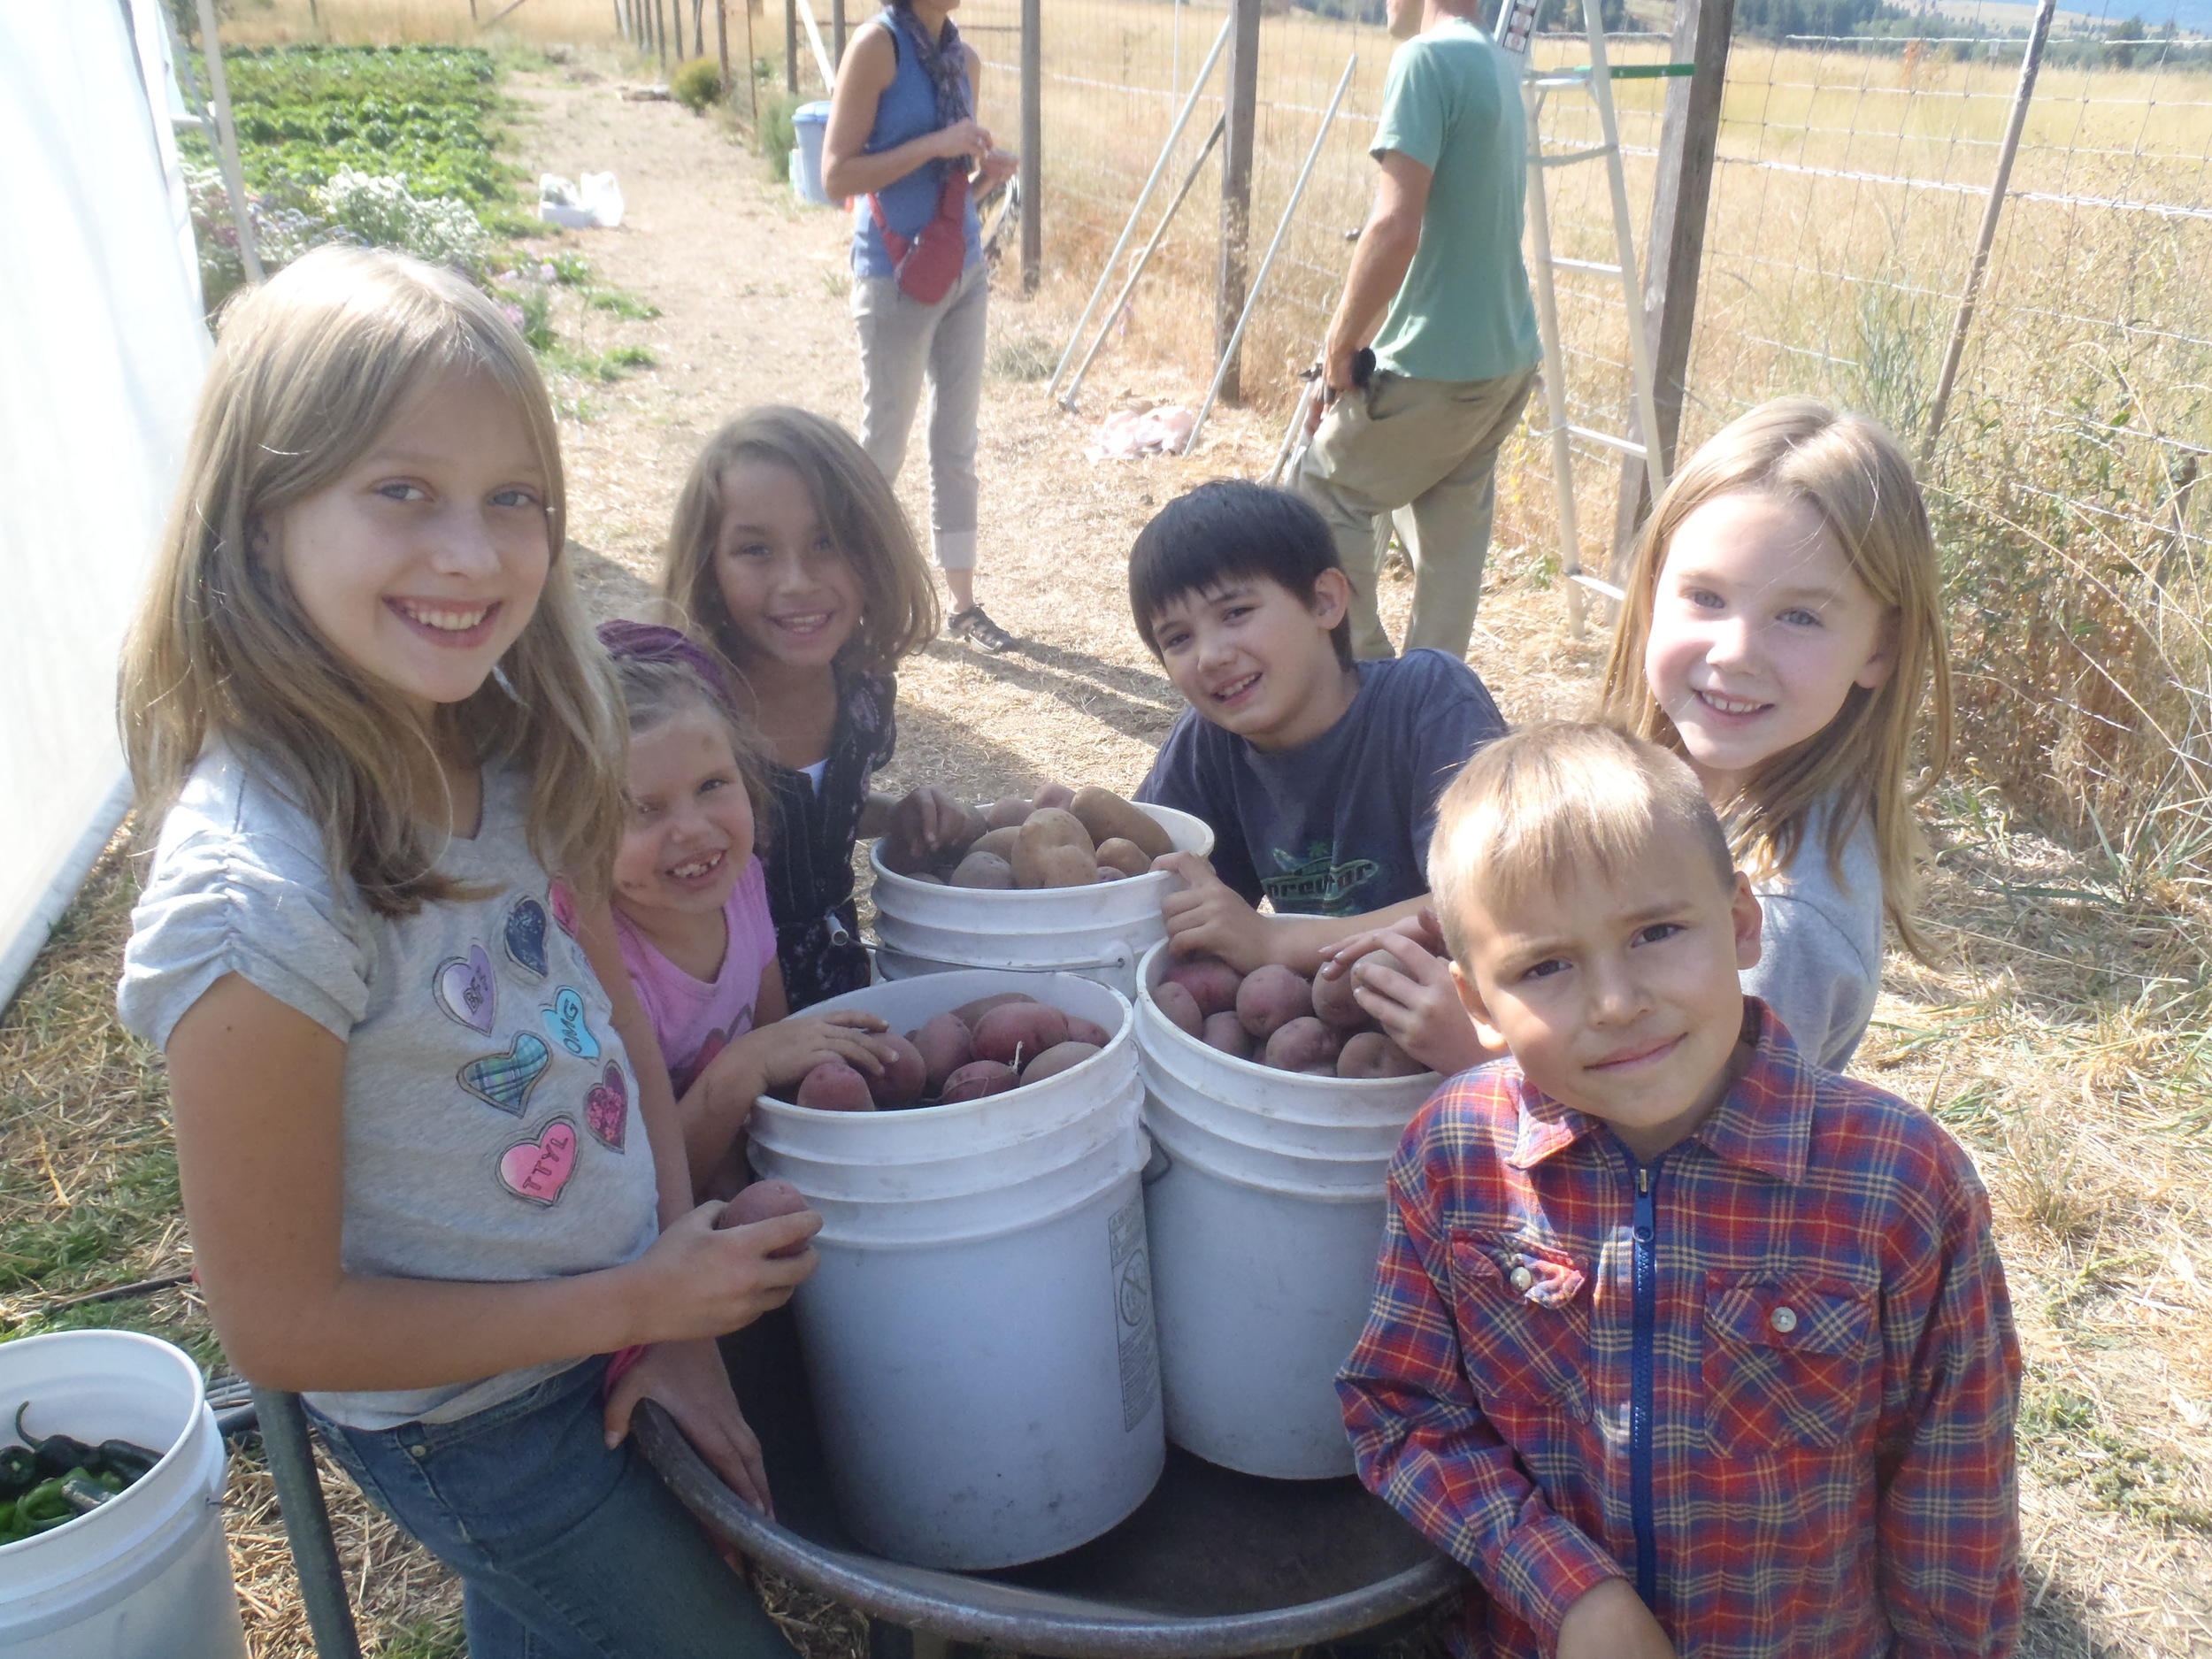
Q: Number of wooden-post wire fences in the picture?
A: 1